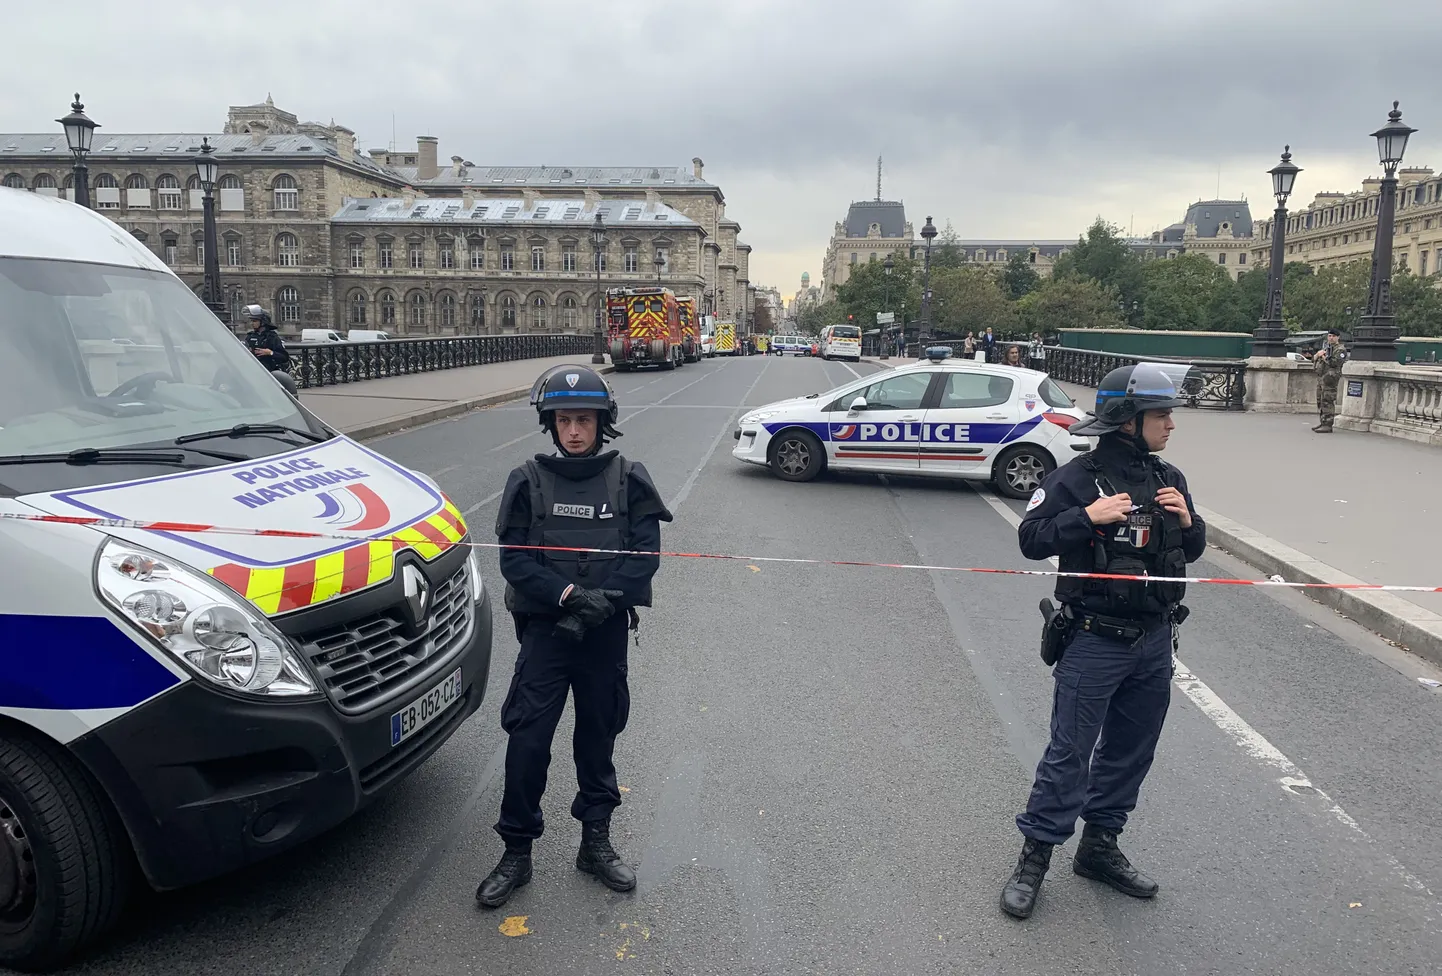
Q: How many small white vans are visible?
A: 2